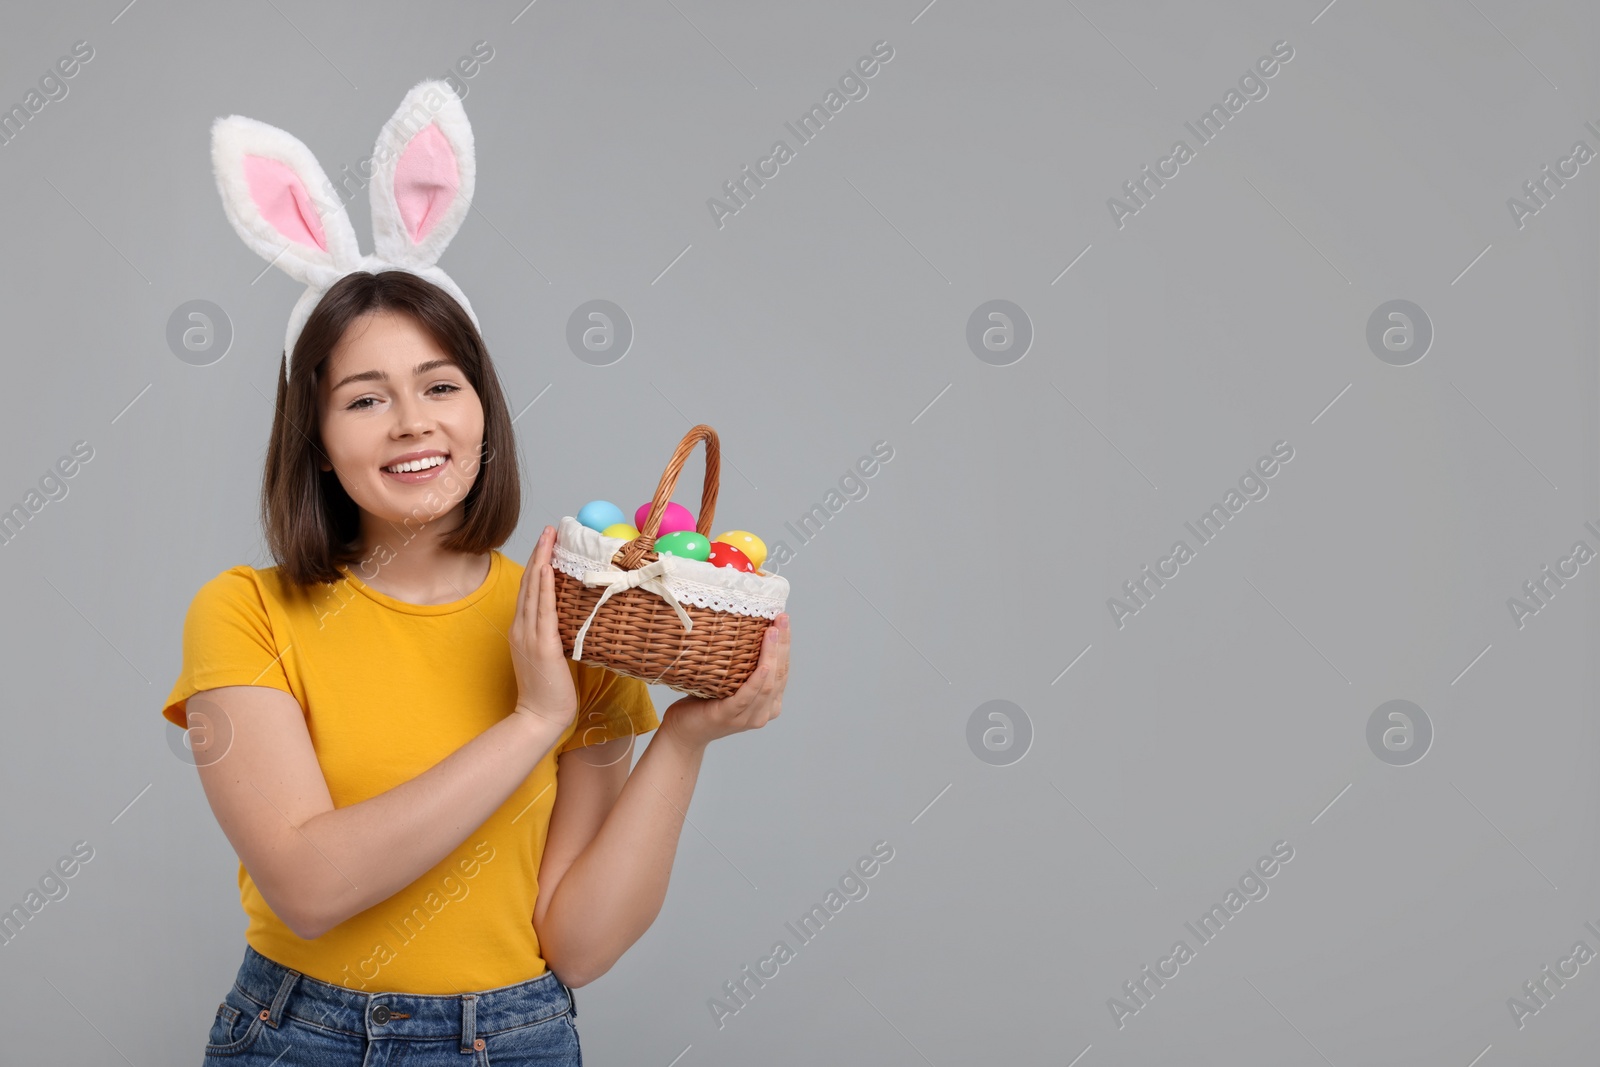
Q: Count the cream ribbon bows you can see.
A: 1